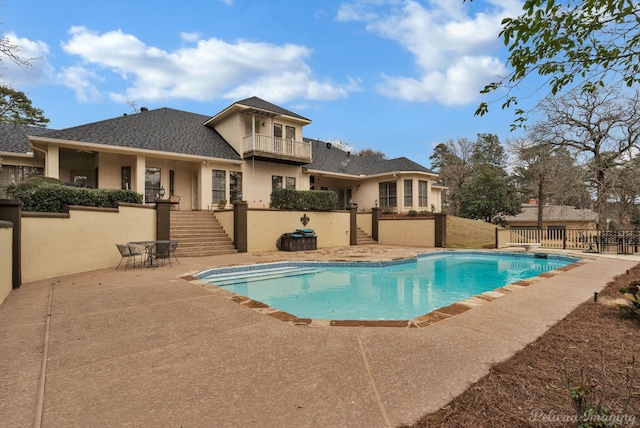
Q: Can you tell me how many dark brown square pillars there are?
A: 6